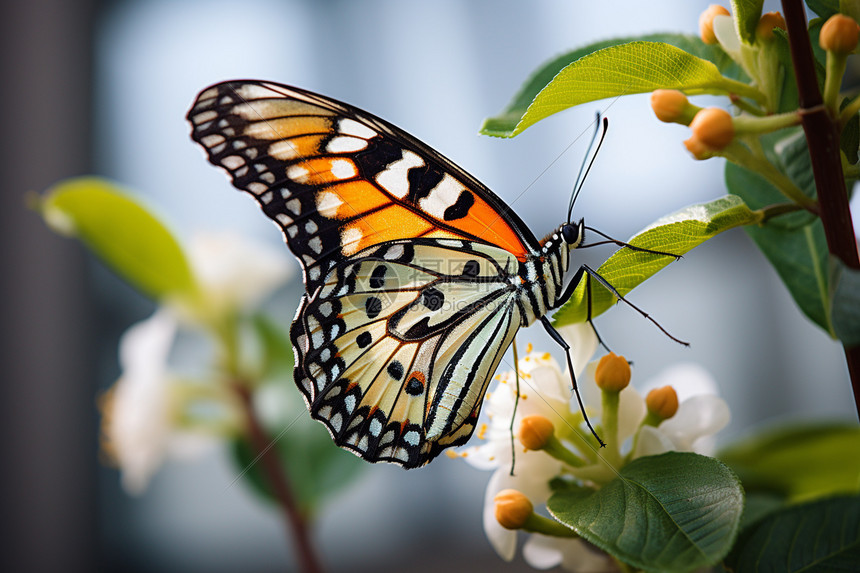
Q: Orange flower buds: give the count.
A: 10